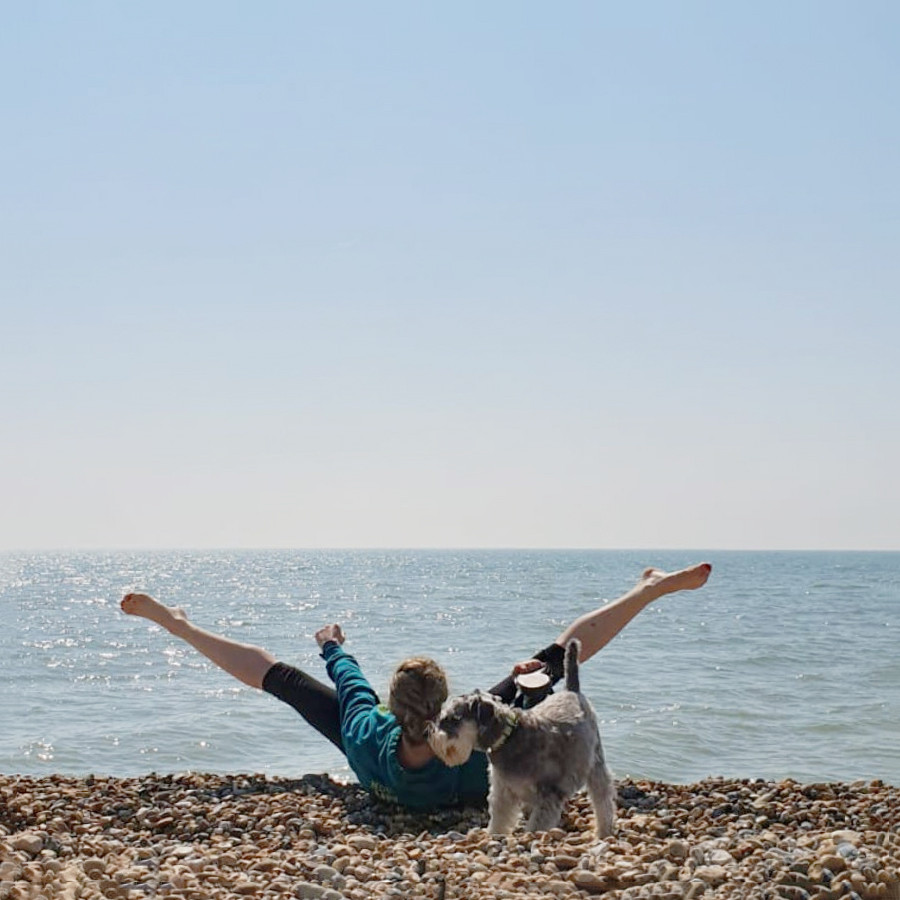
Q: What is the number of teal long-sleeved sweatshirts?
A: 1